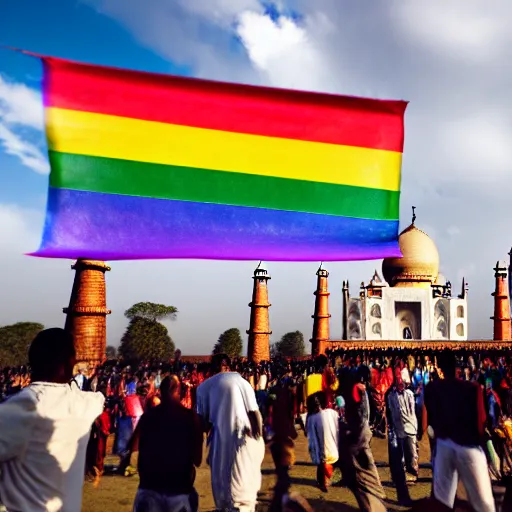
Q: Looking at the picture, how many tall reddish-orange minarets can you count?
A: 4